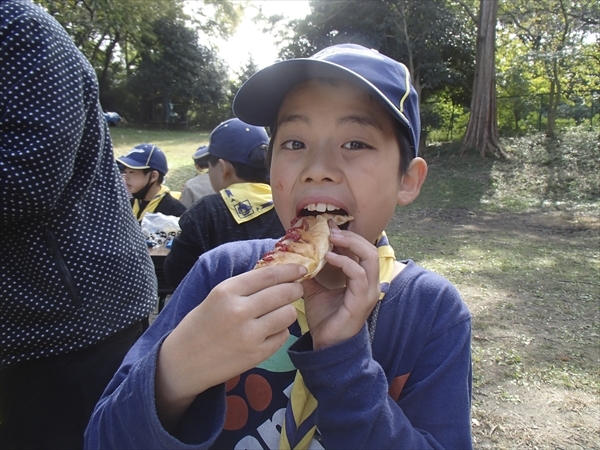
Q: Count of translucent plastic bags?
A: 1